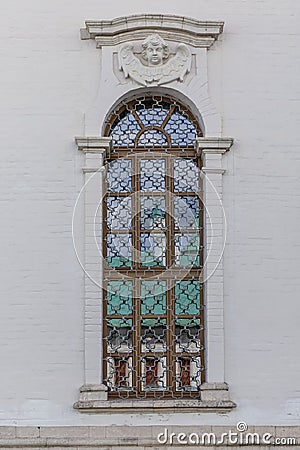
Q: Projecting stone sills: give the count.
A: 1